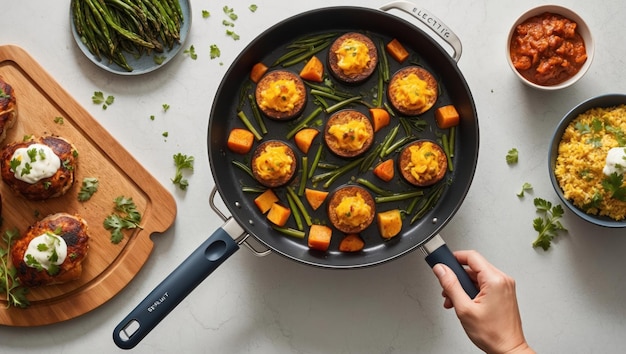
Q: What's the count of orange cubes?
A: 14